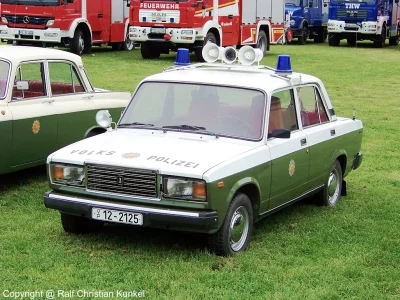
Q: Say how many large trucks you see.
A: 4